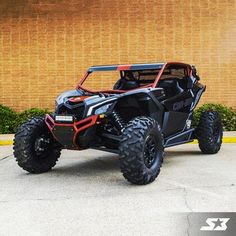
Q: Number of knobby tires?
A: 3